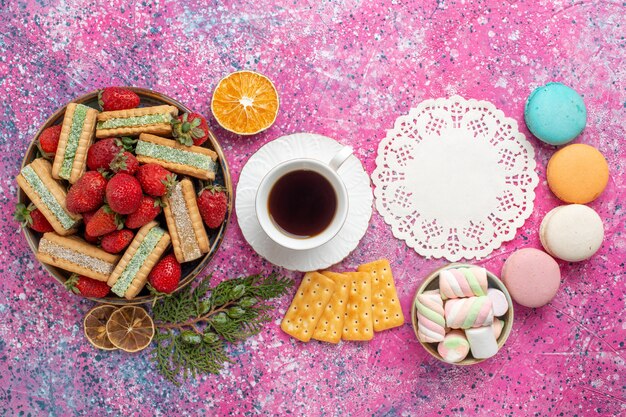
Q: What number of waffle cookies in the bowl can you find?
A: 7